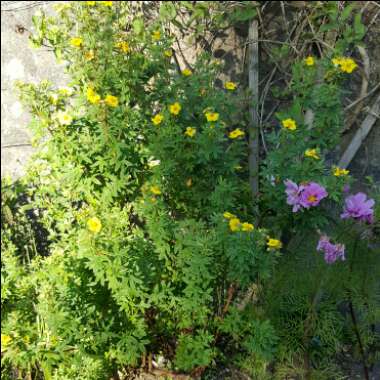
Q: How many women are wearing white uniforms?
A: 0